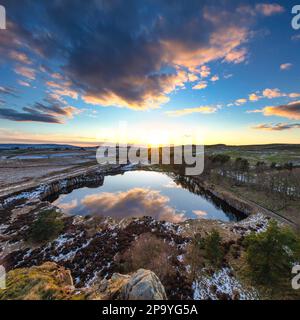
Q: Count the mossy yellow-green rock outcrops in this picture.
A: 1